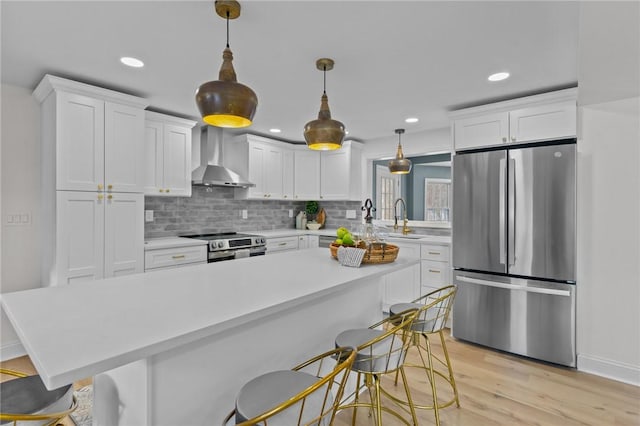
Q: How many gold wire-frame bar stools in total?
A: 4